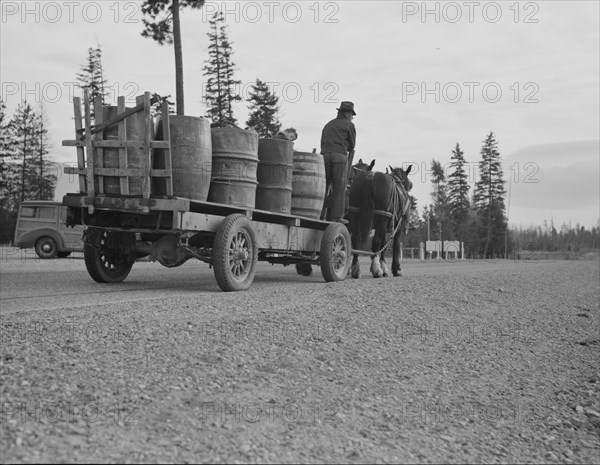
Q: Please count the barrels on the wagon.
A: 5